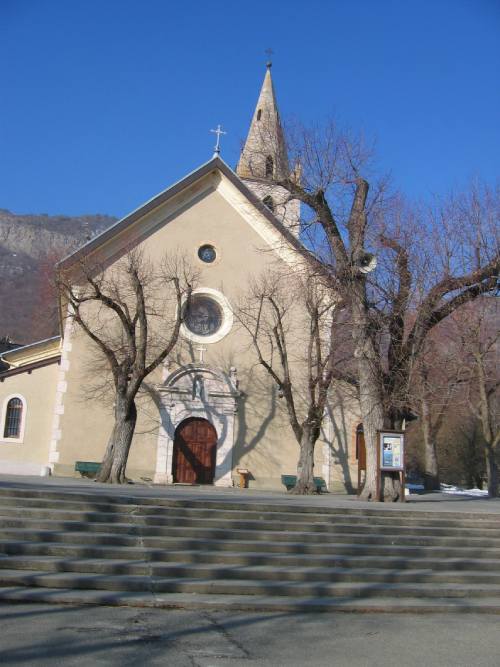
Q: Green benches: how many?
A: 2